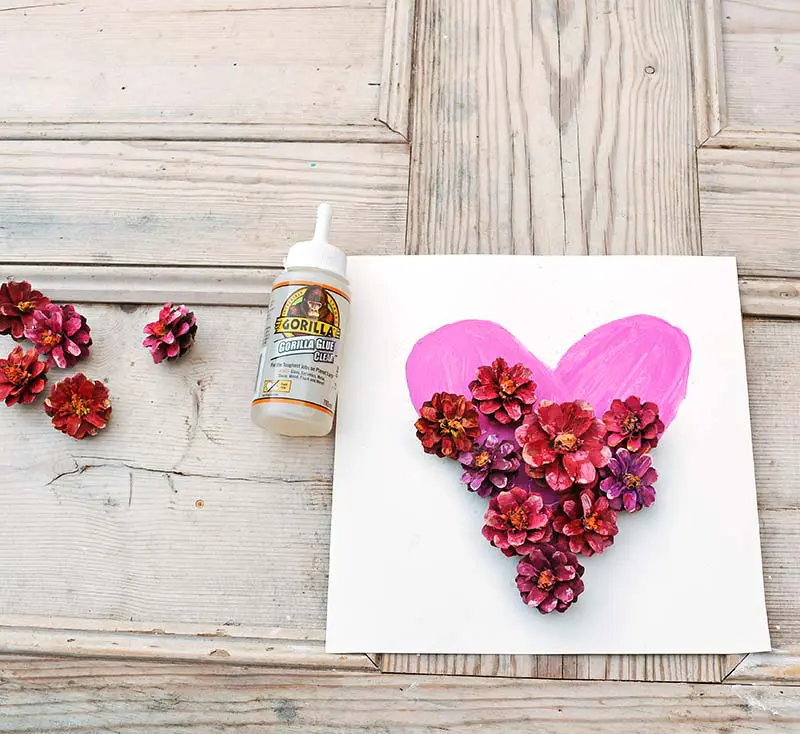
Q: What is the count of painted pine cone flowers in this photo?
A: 14